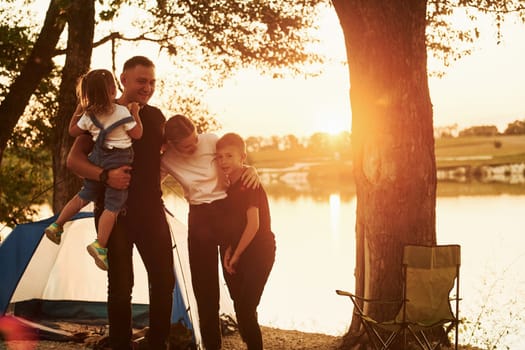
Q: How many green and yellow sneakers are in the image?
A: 2